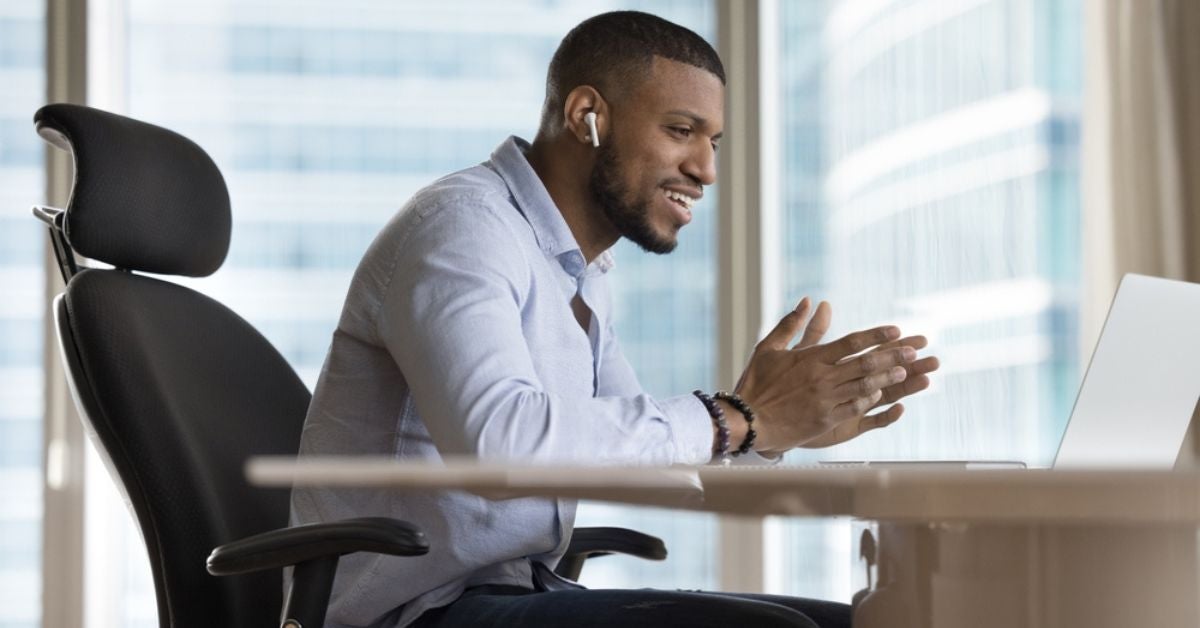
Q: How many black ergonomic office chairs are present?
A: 1